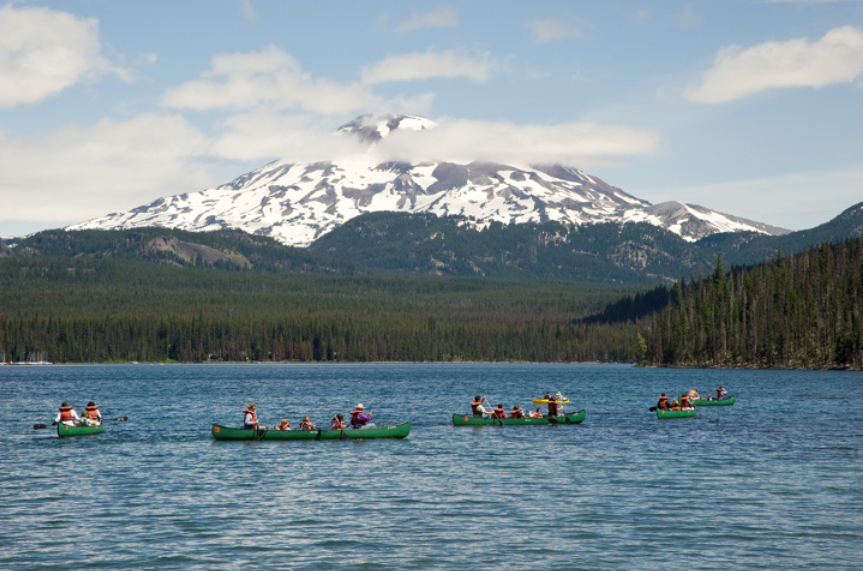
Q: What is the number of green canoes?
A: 5